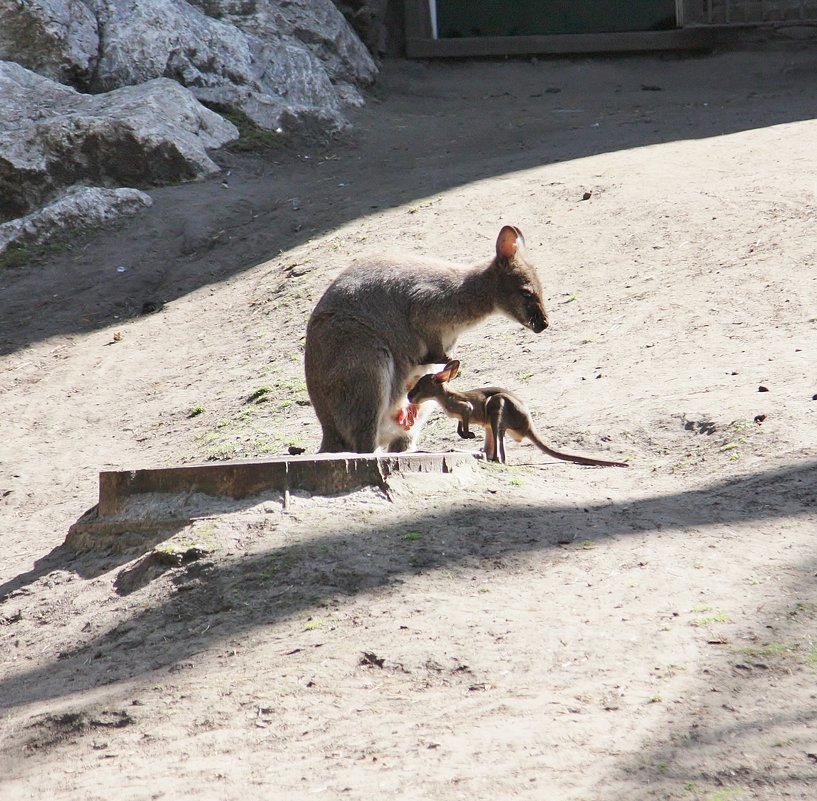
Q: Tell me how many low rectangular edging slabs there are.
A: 1